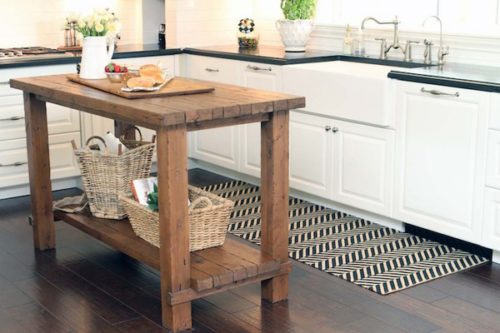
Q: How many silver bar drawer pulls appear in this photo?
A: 5